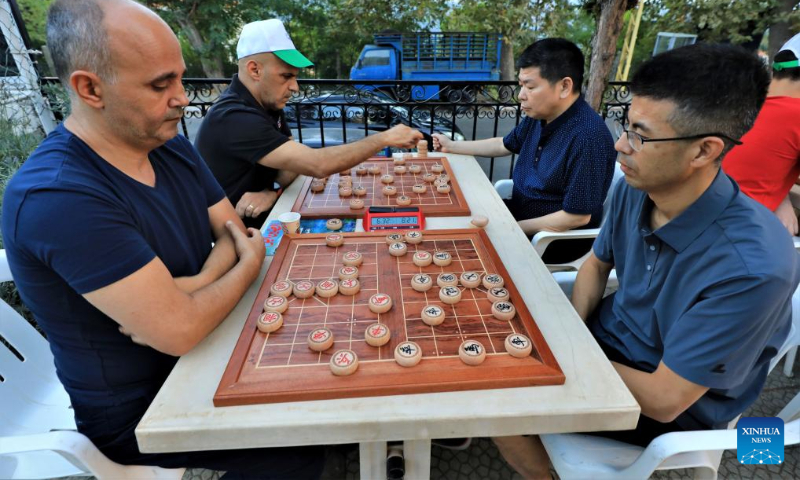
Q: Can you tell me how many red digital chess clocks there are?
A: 1